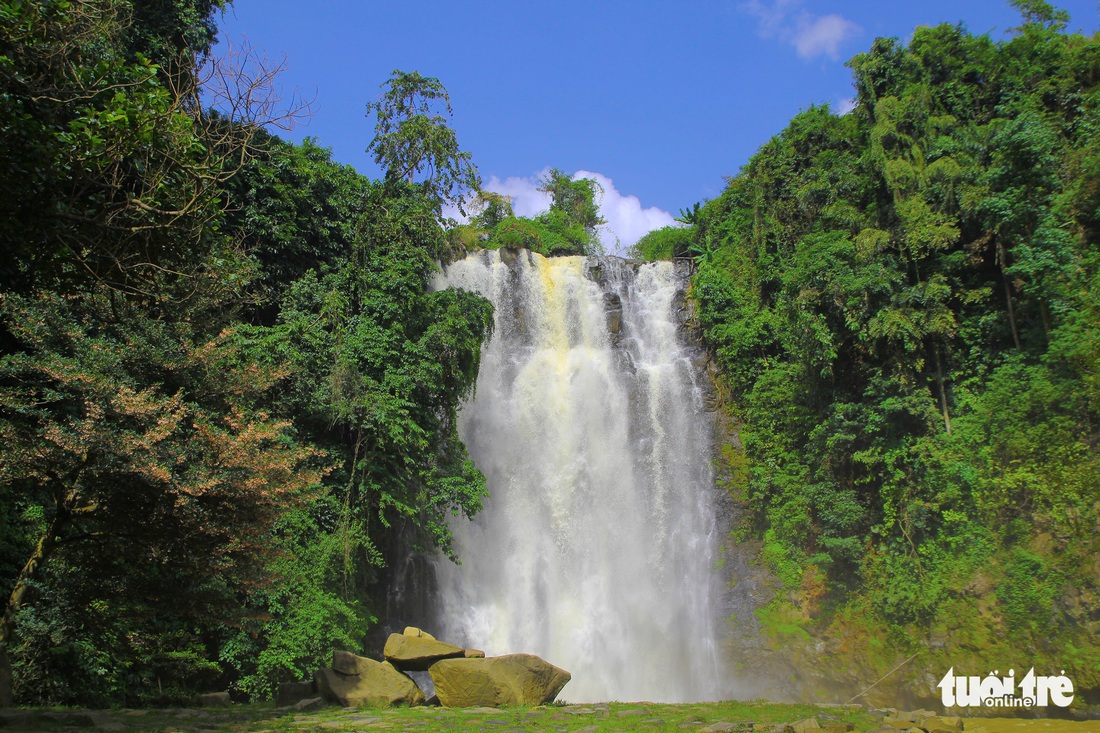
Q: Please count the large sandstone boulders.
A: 3